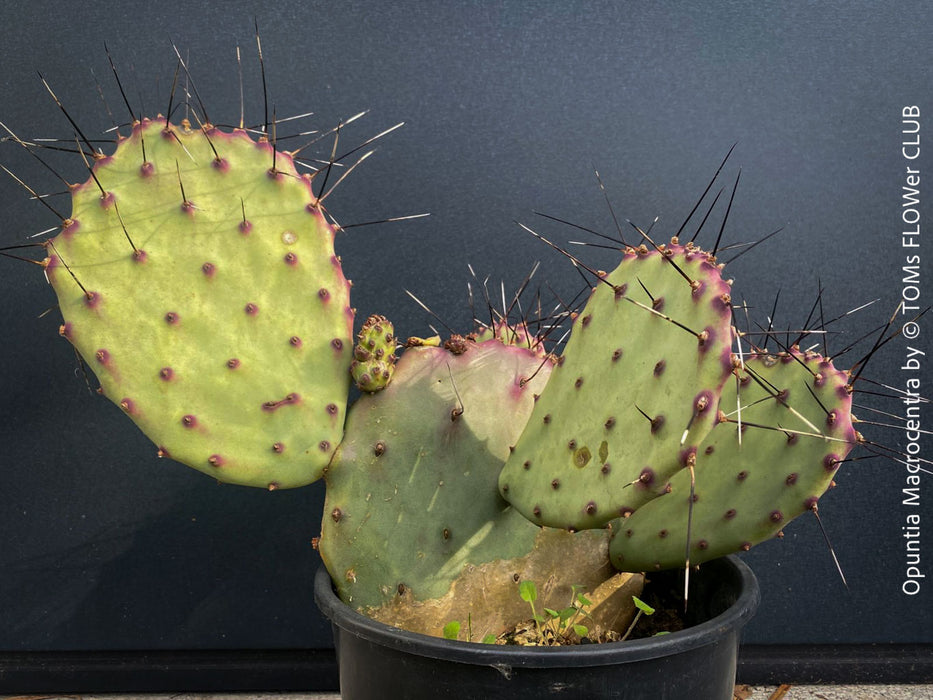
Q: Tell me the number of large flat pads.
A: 4